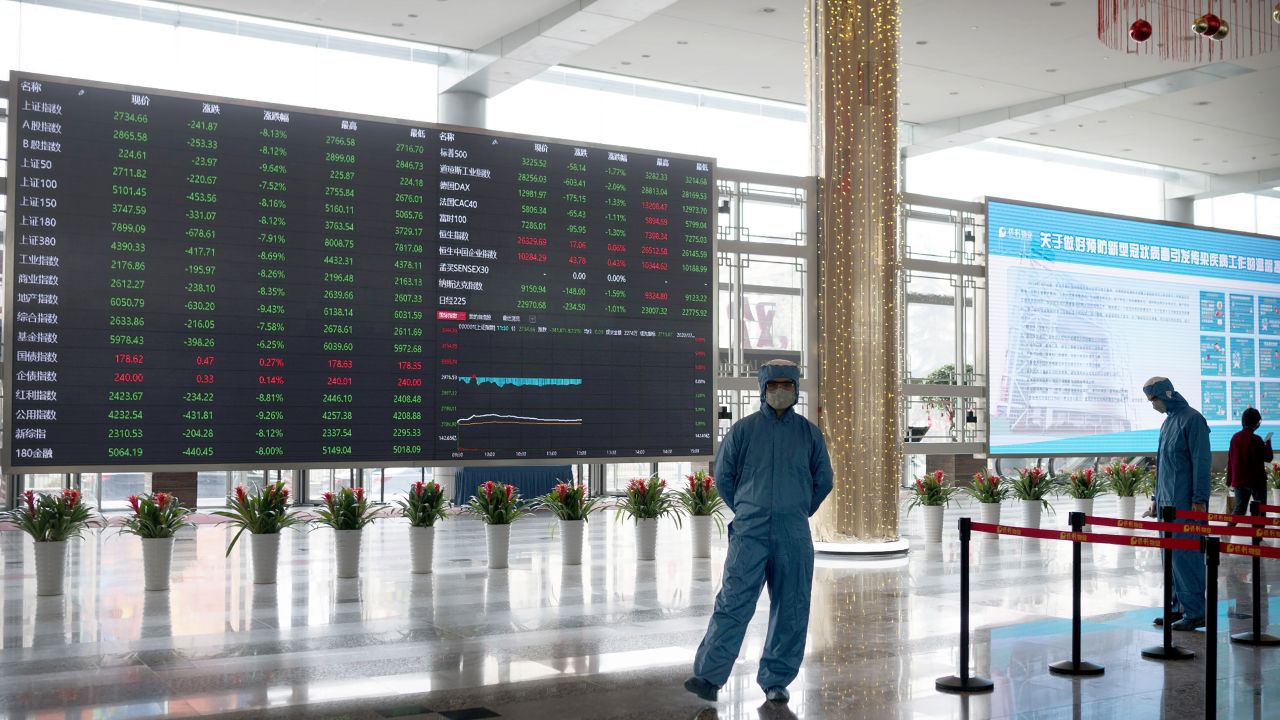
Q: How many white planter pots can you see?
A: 15